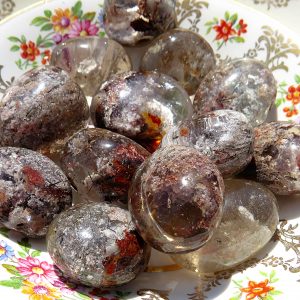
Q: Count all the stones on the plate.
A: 13